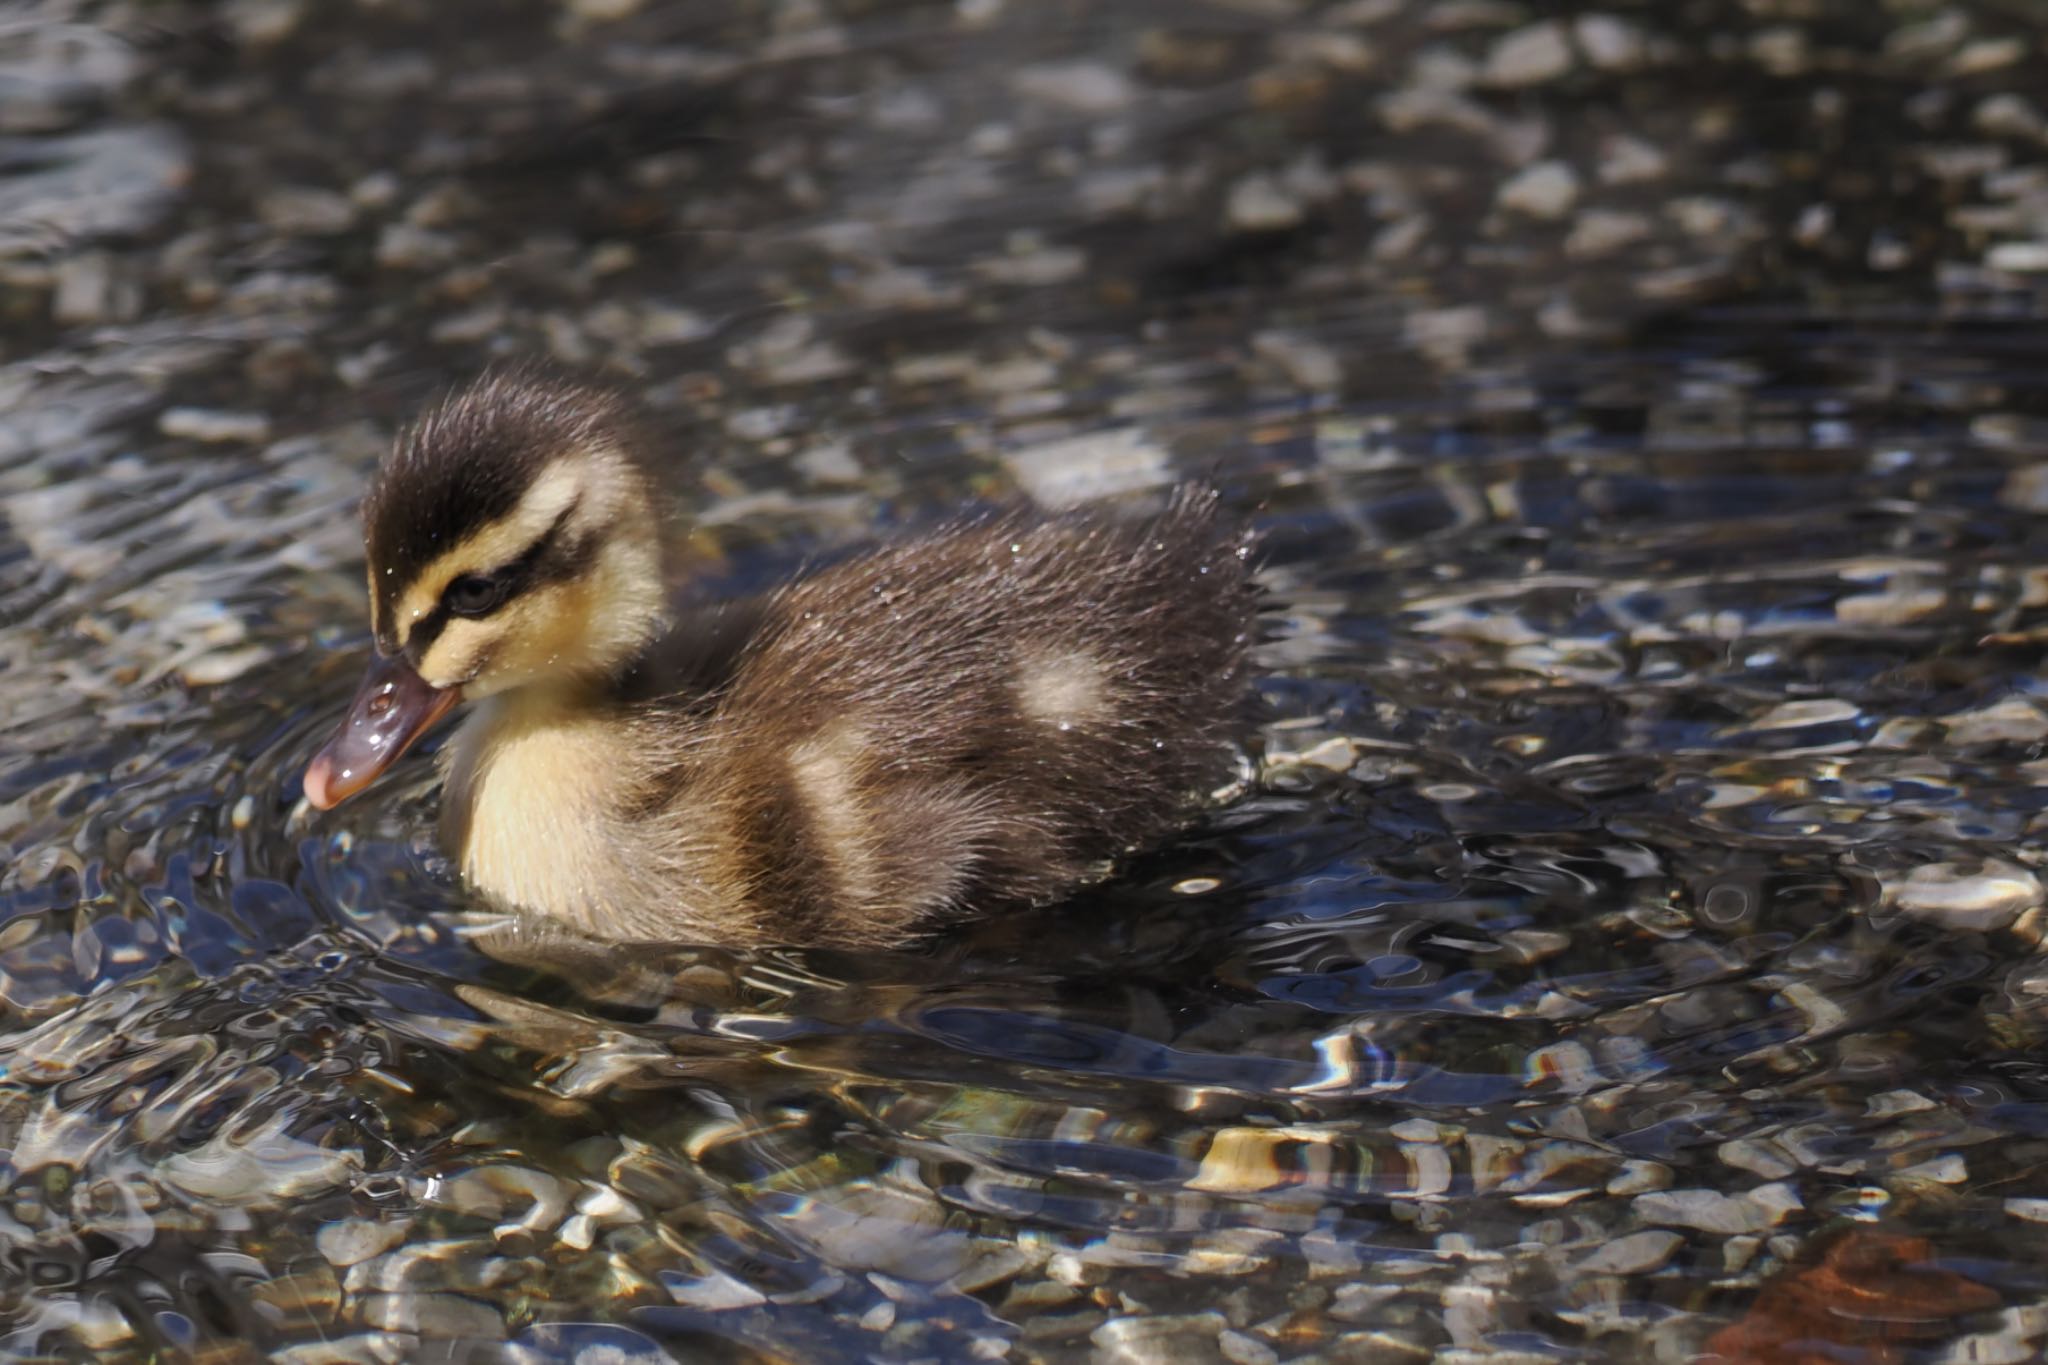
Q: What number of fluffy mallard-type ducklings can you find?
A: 1